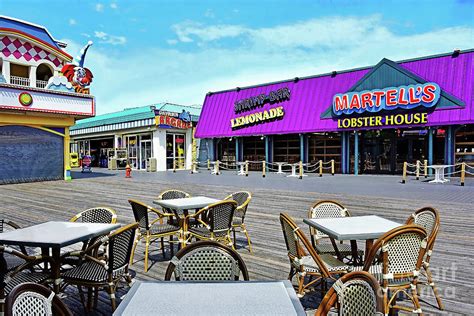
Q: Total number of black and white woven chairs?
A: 15